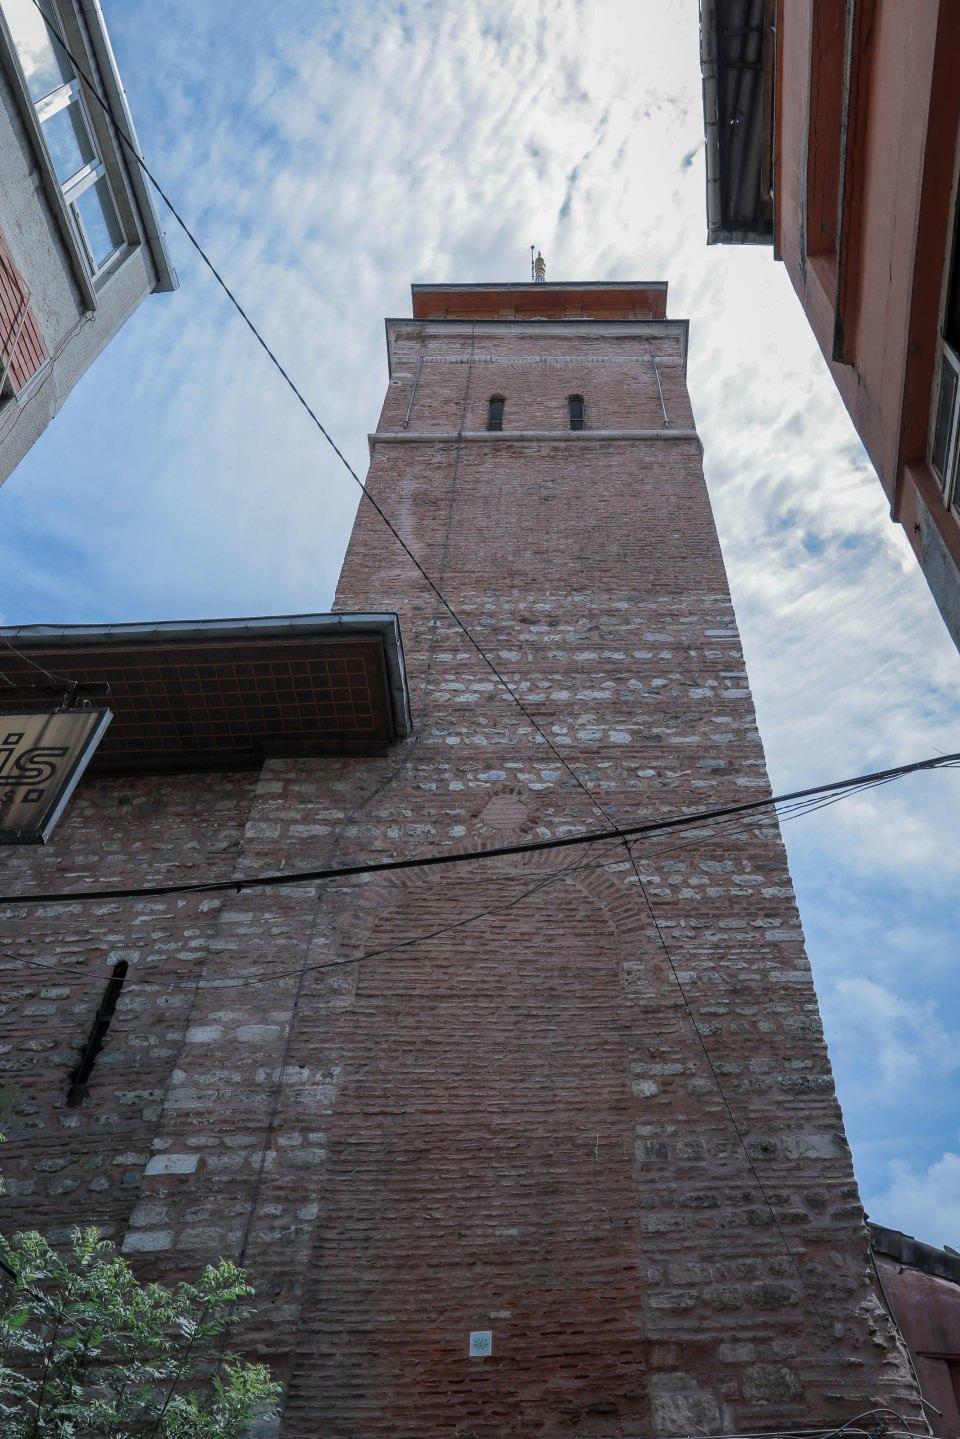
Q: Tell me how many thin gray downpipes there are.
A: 2